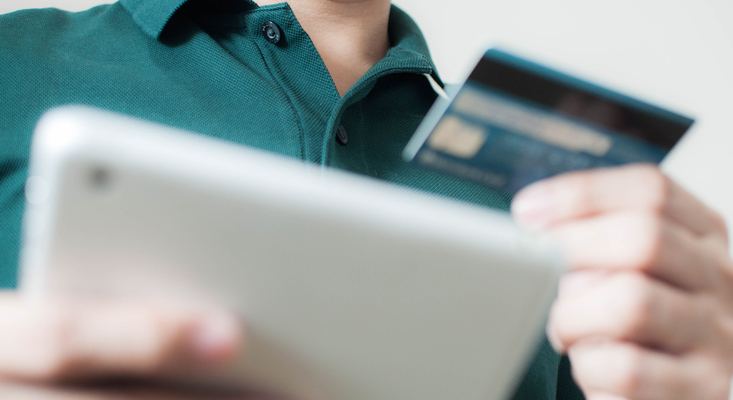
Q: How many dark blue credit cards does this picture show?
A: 1